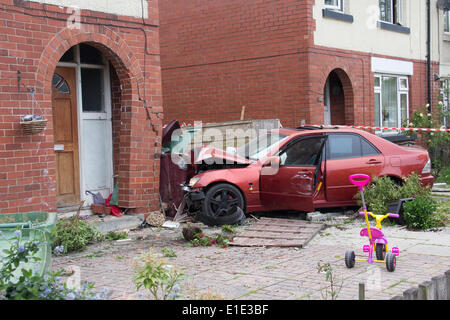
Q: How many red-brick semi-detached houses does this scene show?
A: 2